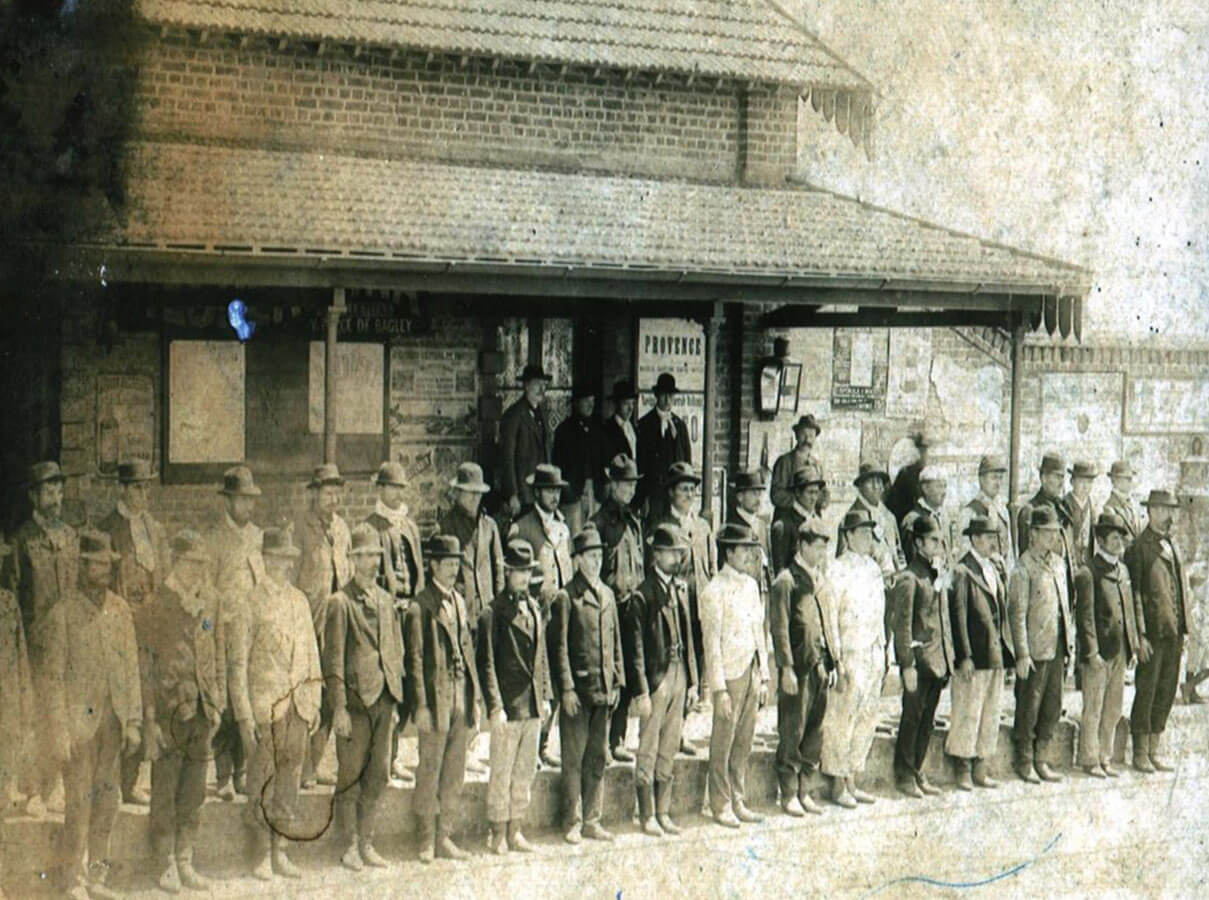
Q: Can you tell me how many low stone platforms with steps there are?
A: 1